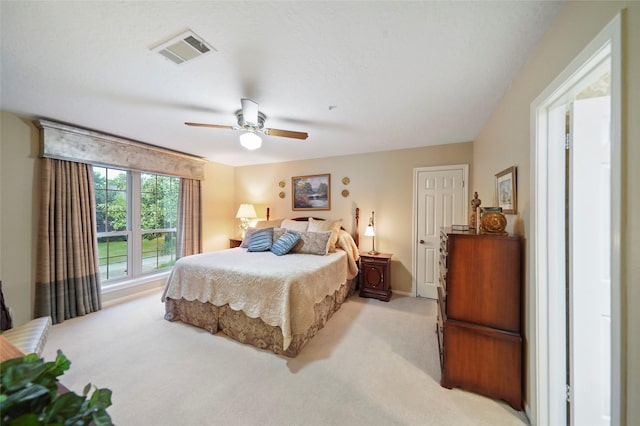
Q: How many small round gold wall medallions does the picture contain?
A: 4